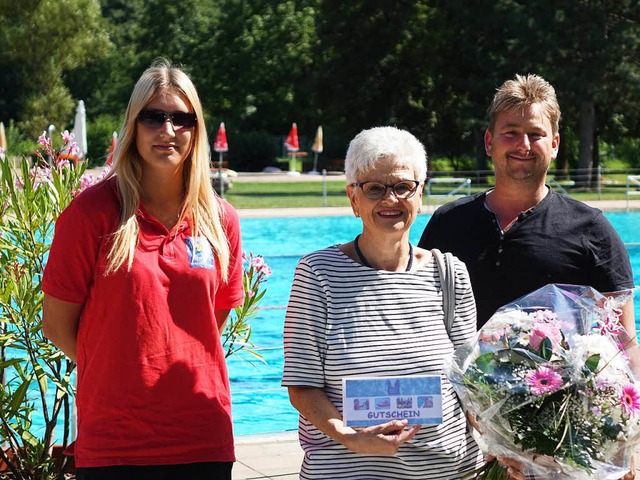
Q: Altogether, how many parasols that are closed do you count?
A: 6